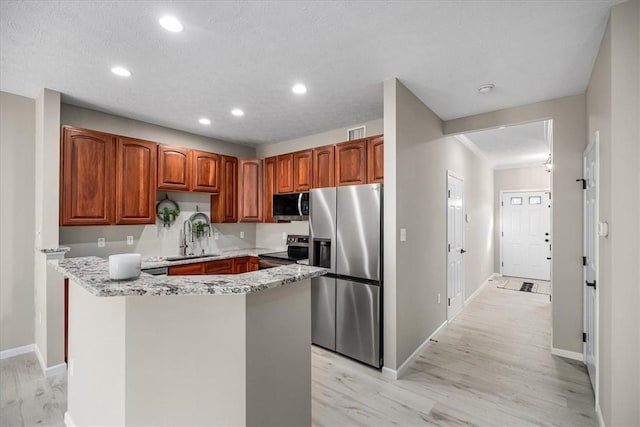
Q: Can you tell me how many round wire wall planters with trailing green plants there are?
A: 2